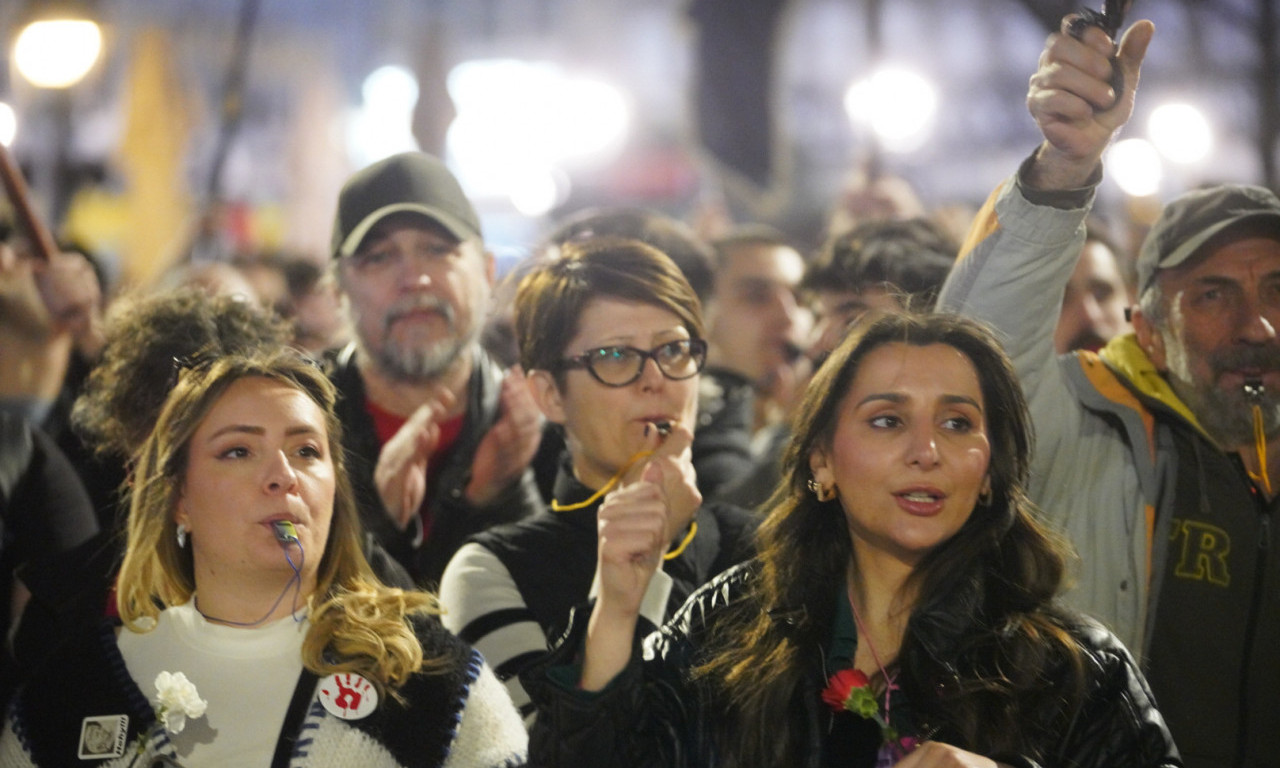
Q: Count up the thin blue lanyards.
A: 1